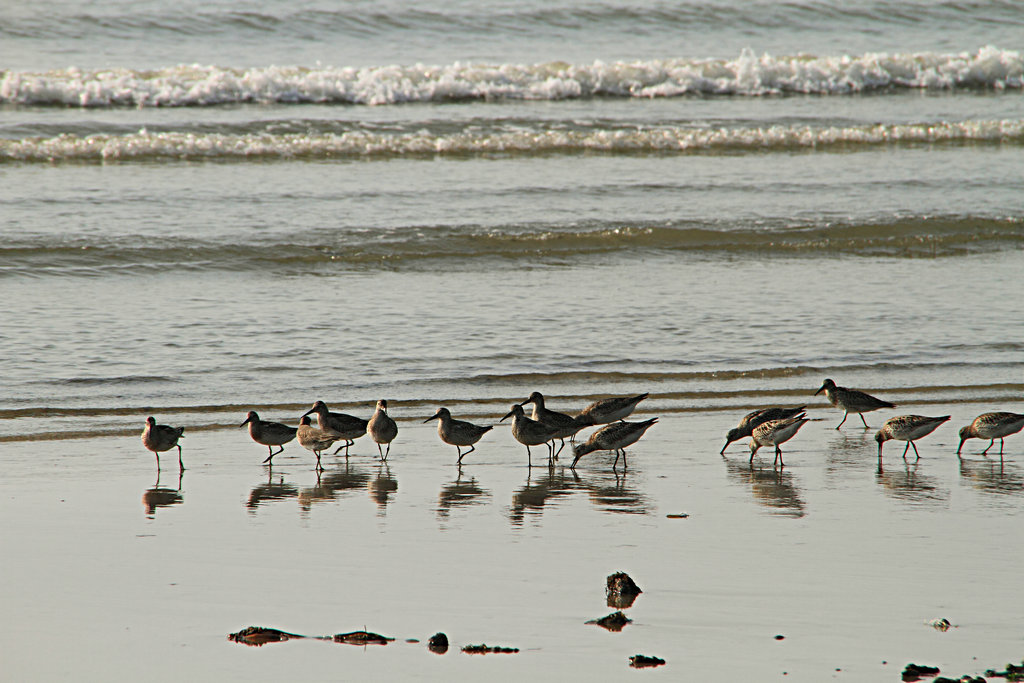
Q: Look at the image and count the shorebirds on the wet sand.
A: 15